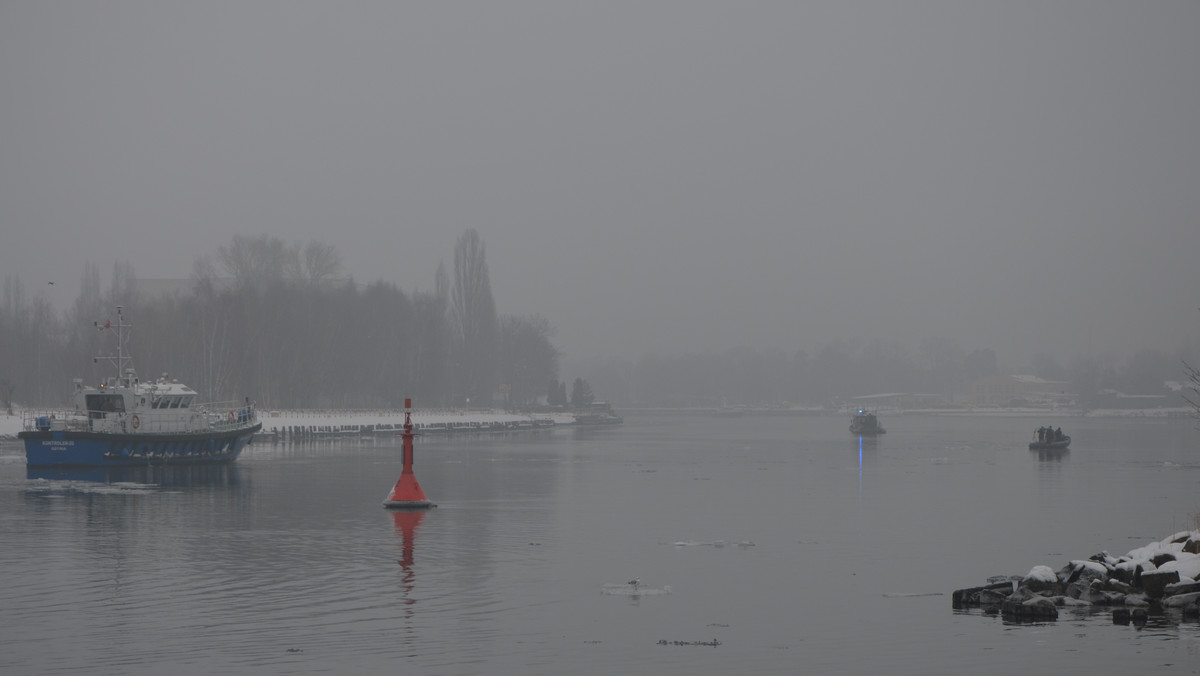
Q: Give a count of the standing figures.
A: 3